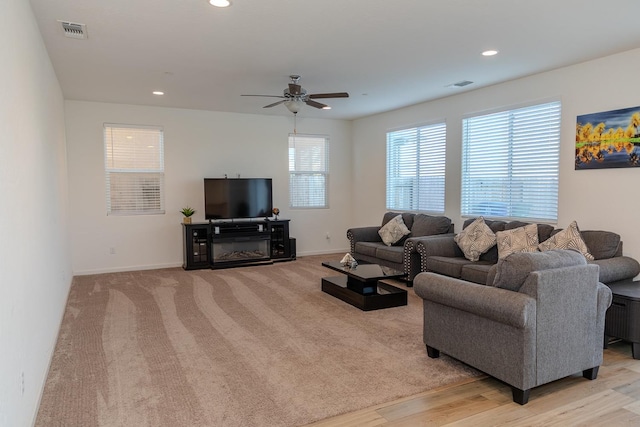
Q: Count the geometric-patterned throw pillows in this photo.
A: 4